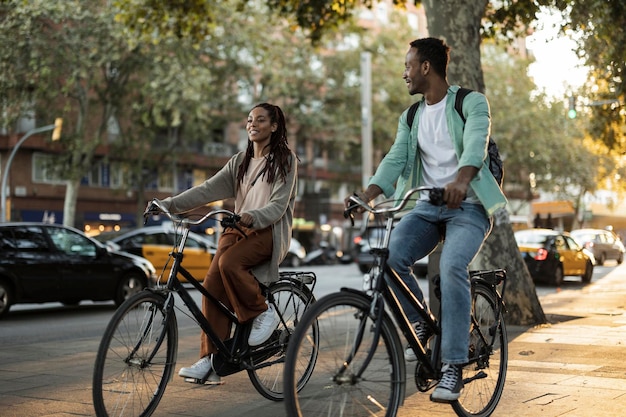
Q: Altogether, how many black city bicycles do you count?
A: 2